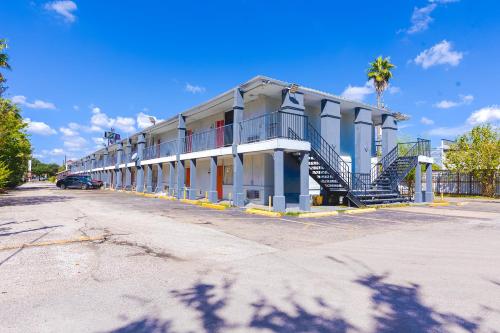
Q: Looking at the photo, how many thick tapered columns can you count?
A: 4